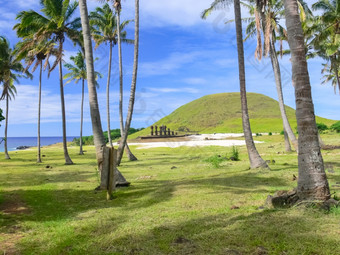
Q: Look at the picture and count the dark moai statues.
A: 7